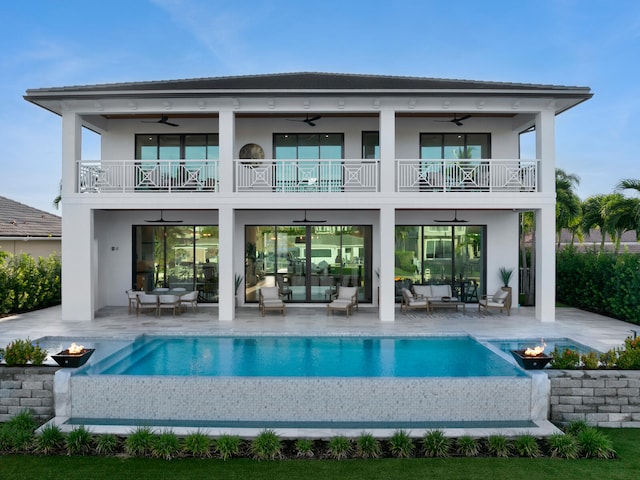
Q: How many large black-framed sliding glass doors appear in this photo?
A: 6